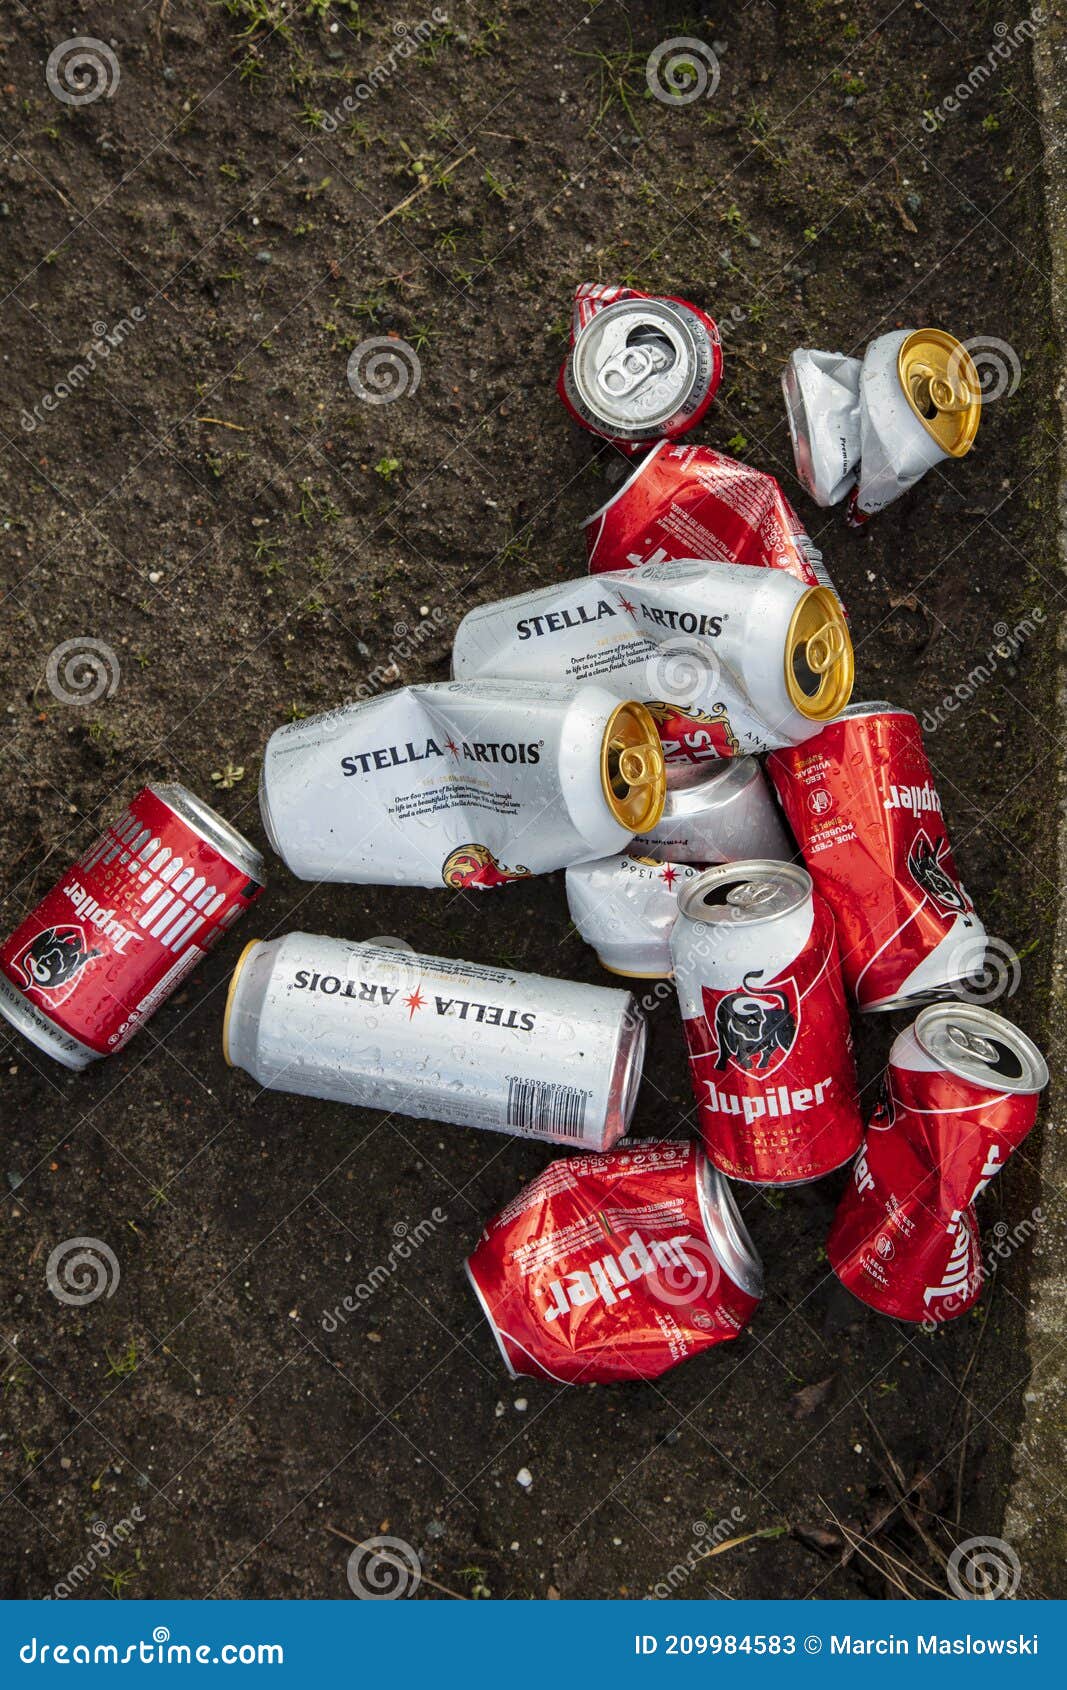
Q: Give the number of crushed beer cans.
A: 9